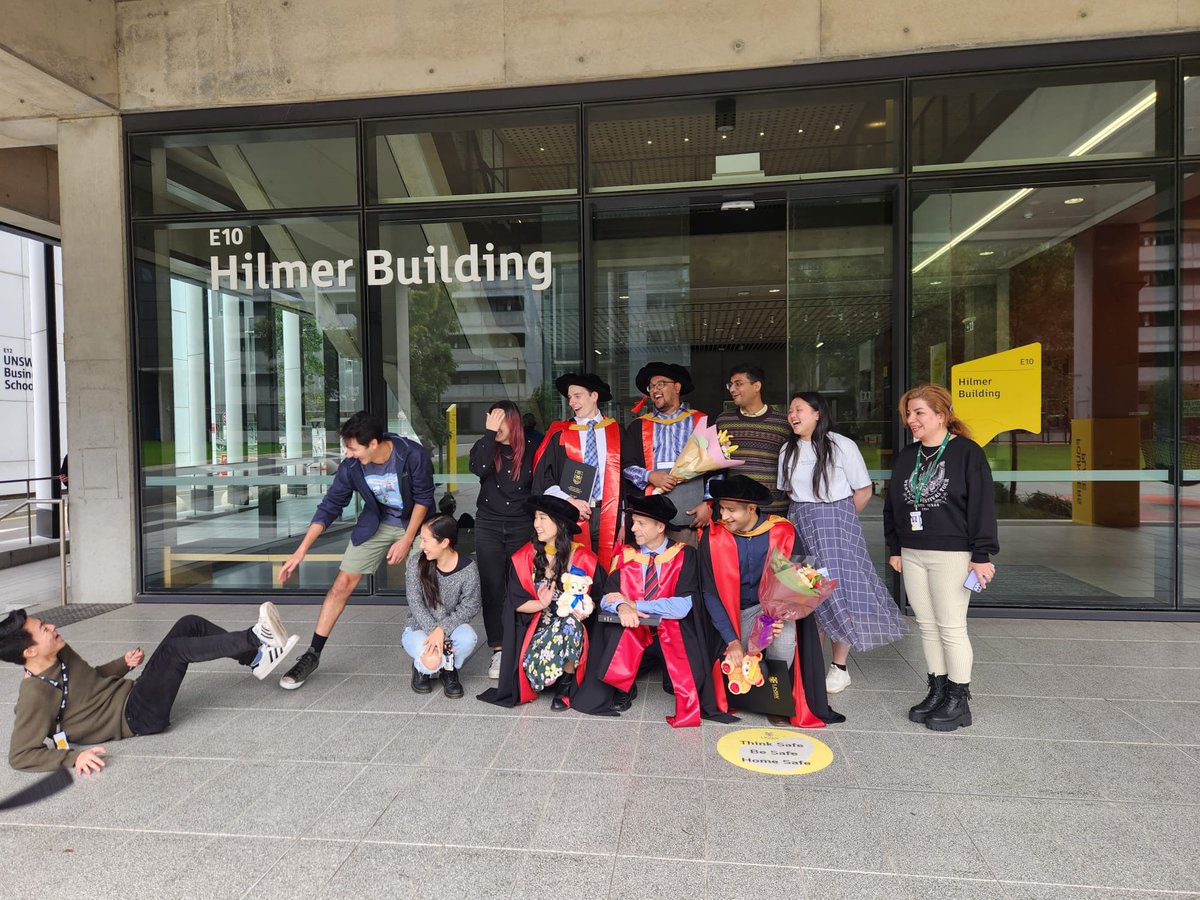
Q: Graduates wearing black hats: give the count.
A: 5